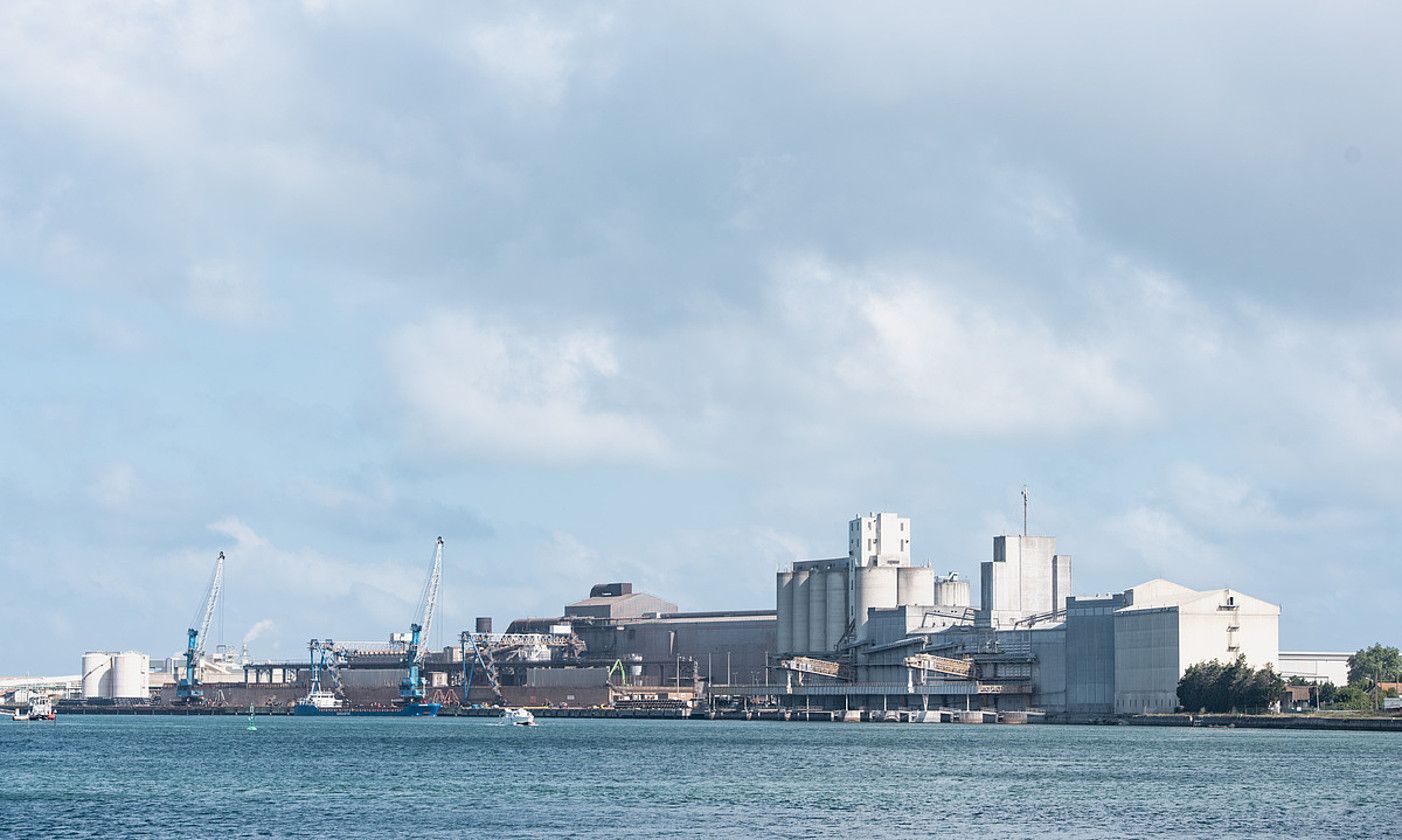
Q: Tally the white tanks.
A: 2